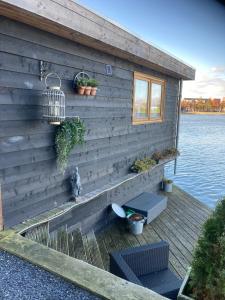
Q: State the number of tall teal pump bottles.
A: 0